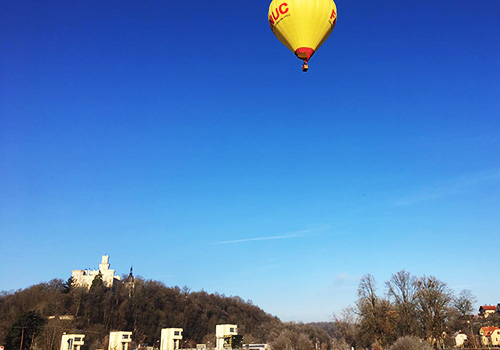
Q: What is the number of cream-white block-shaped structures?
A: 4